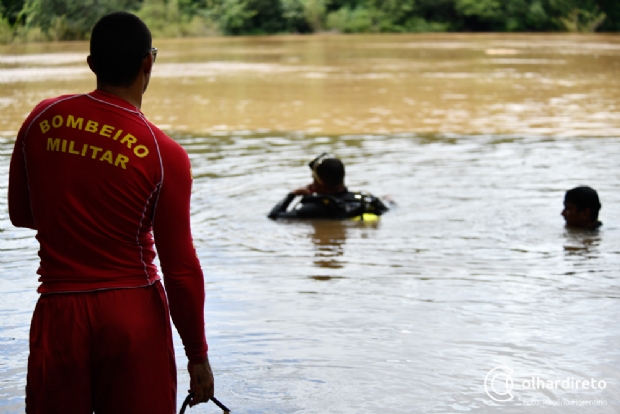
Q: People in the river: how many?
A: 2